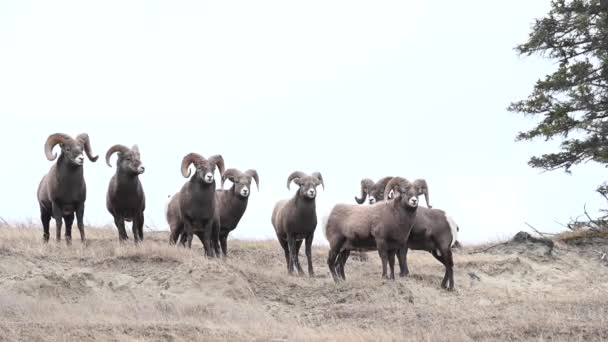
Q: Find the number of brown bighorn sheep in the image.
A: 7